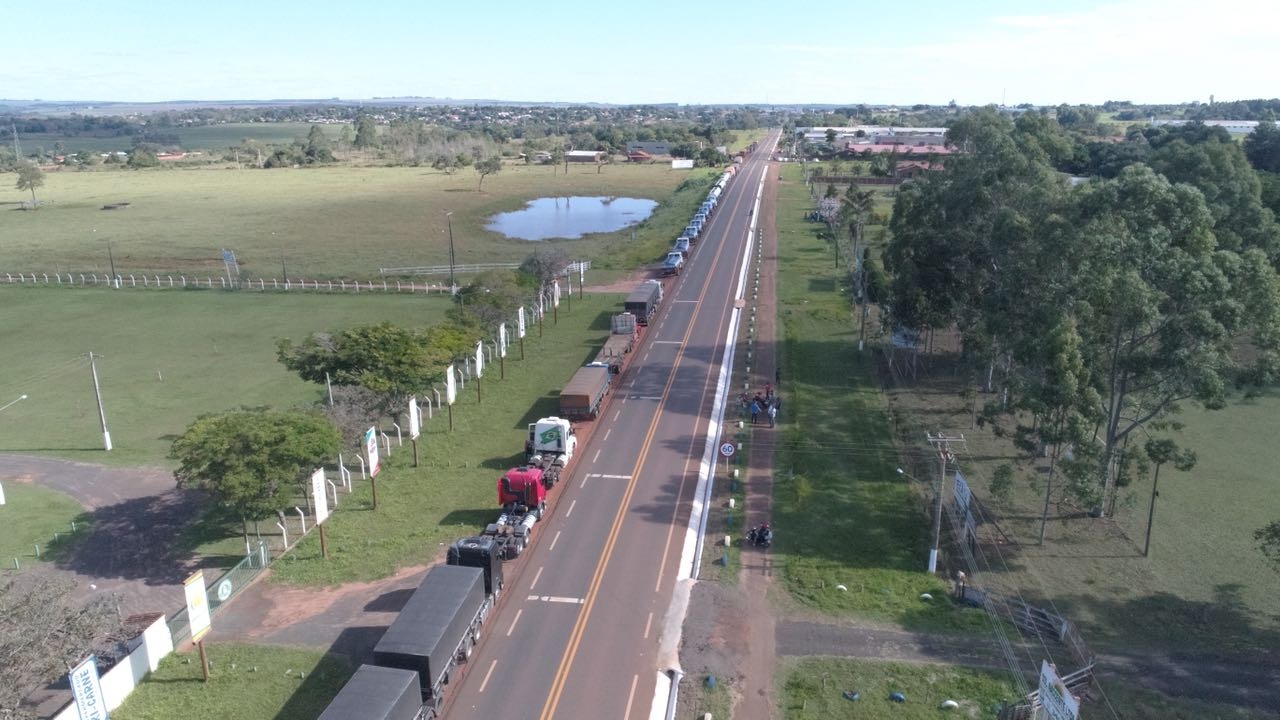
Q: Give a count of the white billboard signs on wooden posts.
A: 13